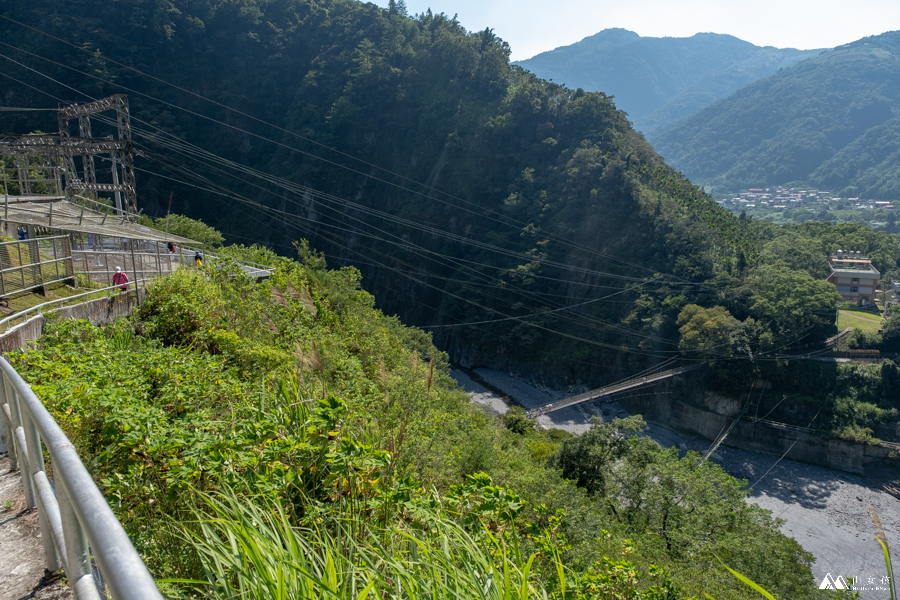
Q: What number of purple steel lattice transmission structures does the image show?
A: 0